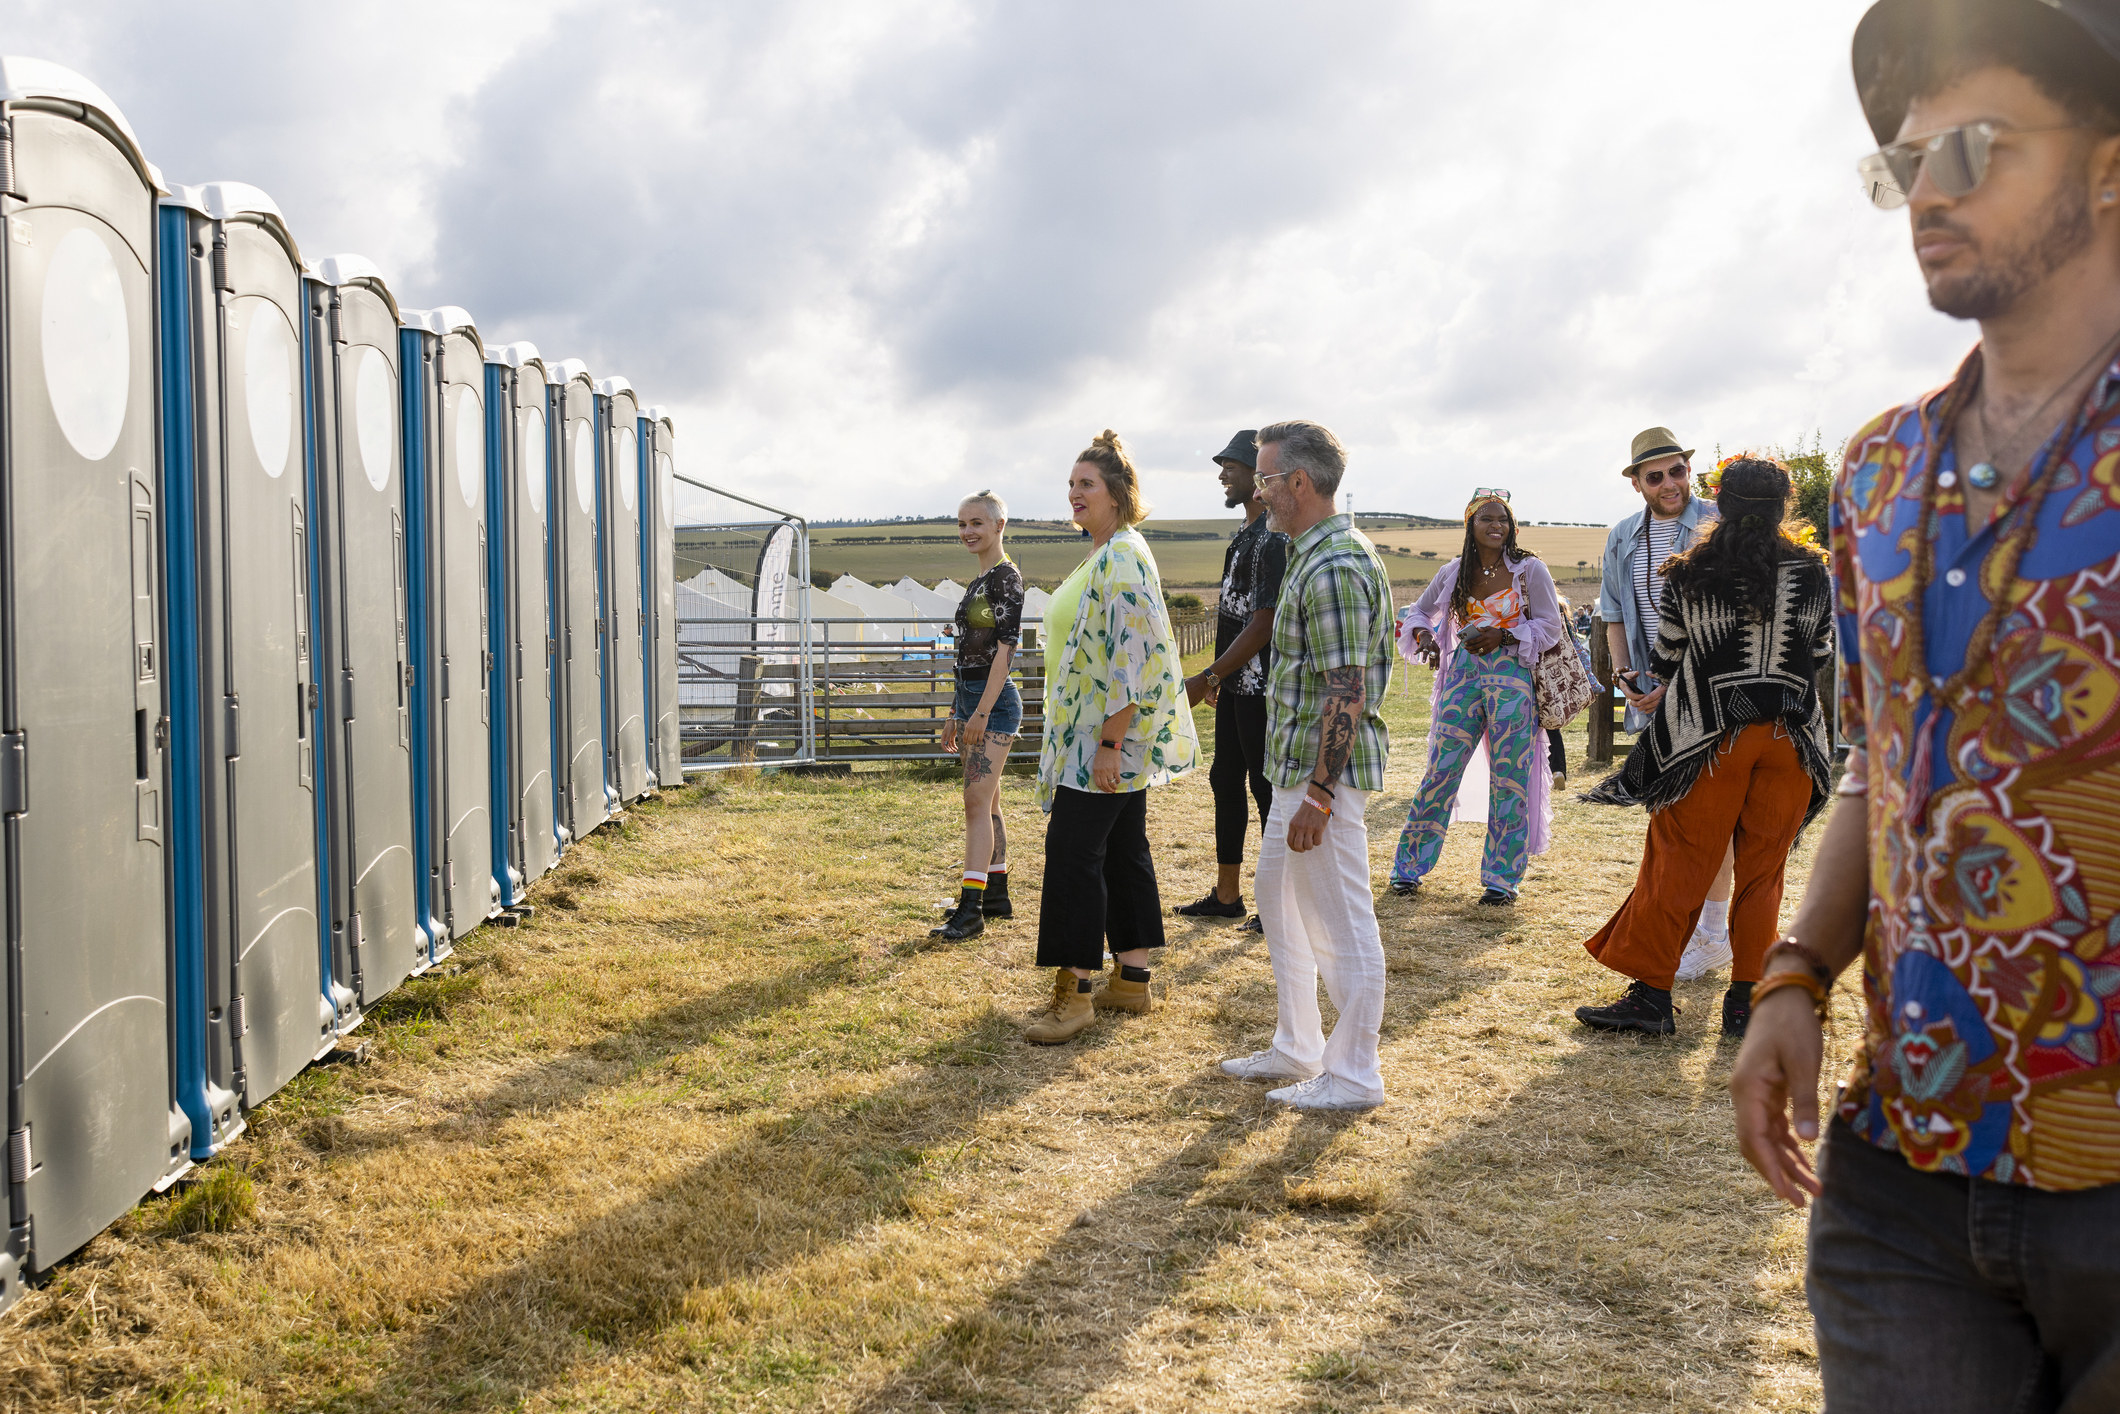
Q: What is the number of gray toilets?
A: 8